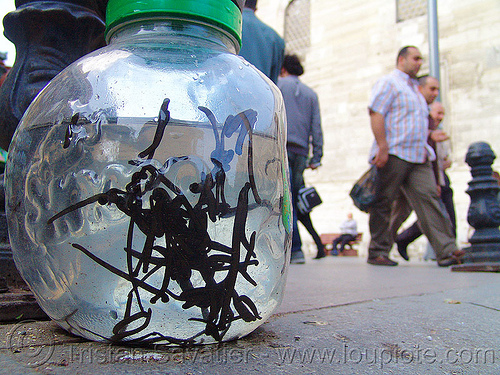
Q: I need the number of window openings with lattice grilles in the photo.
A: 2